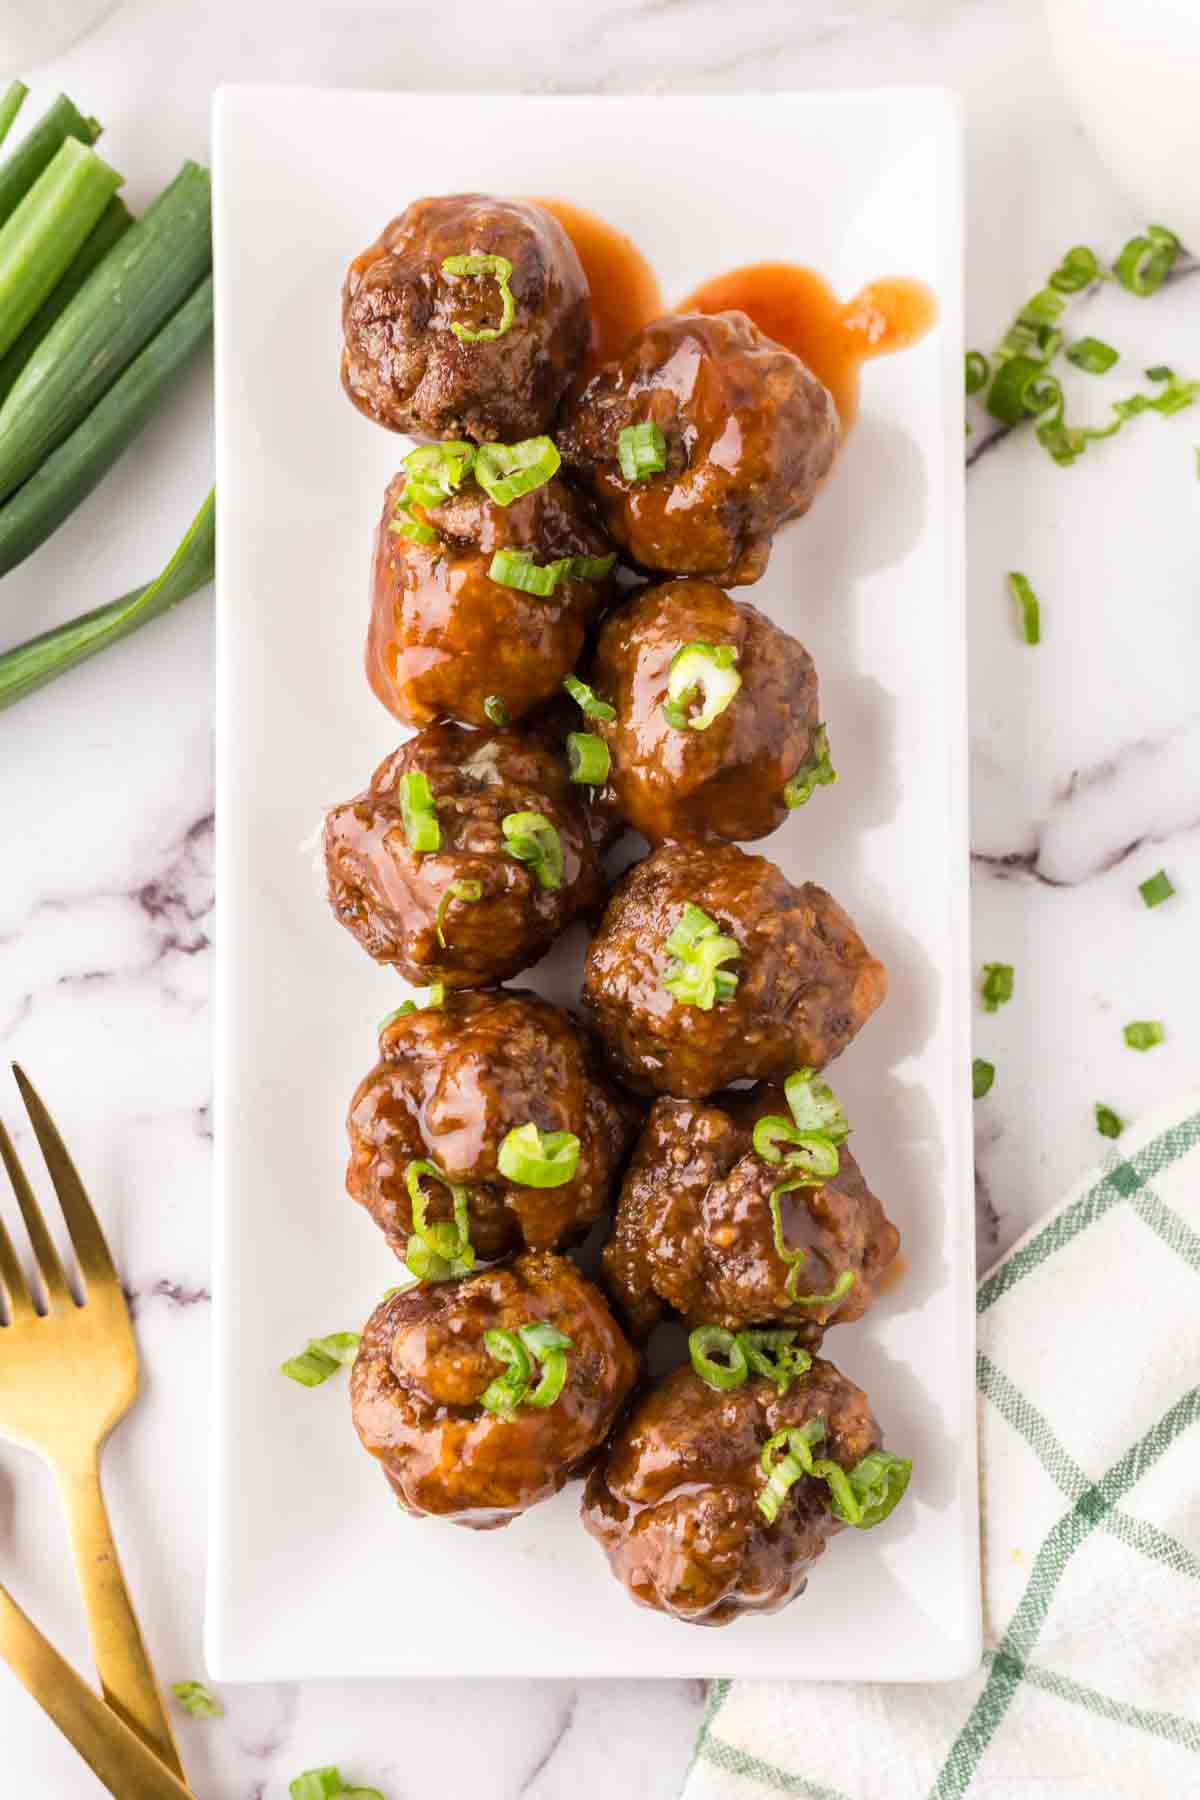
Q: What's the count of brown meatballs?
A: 10